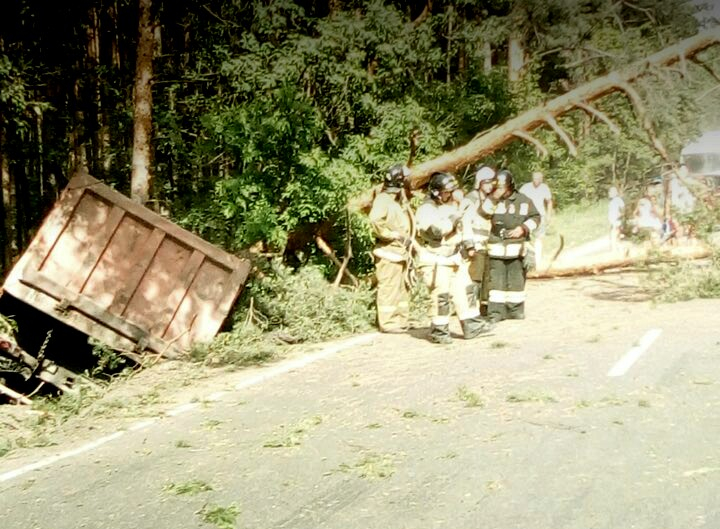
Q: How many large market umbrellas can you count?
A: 0